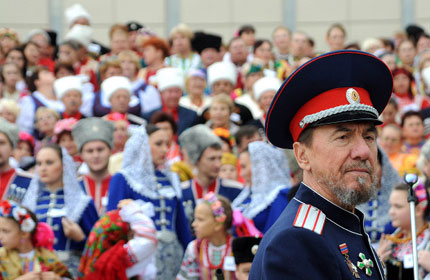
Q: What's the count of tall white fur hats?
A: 7